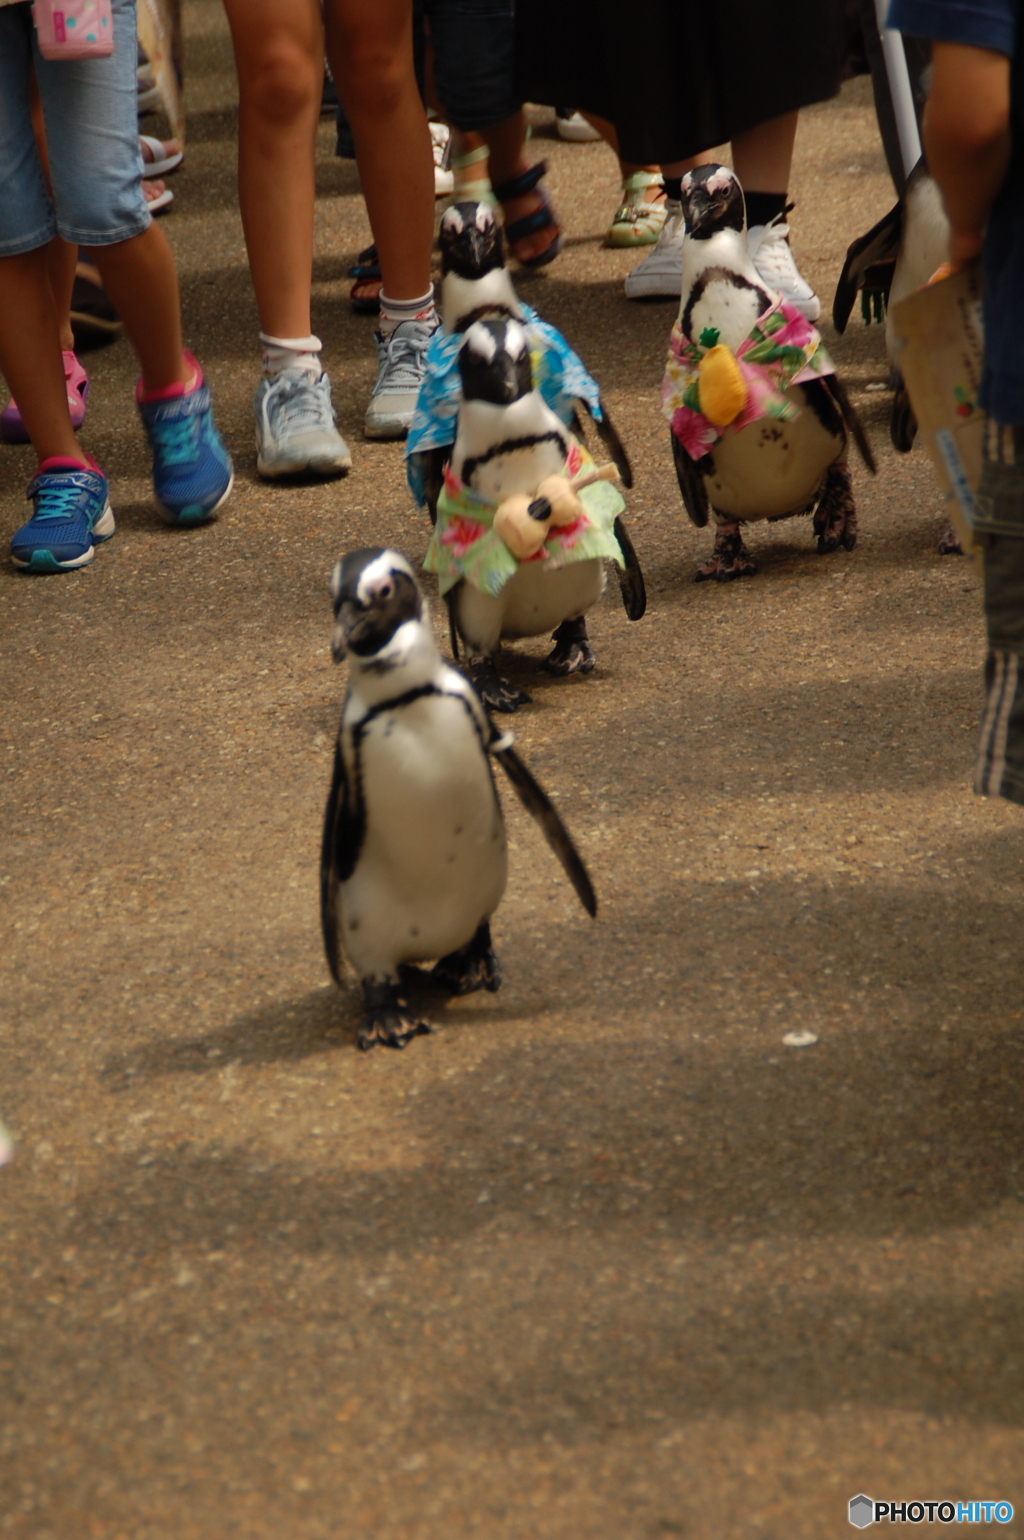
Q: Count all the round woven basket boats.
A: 0